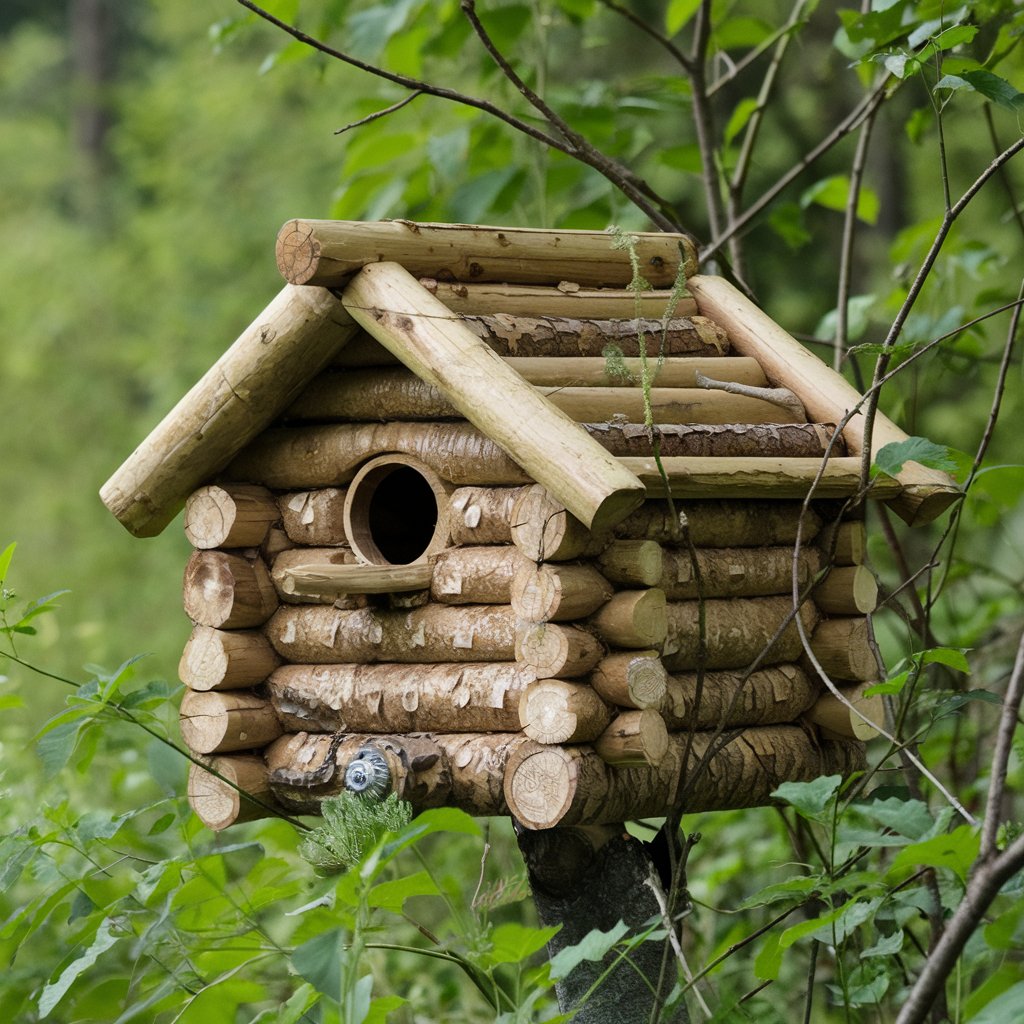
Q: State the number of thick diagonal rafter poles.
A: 3